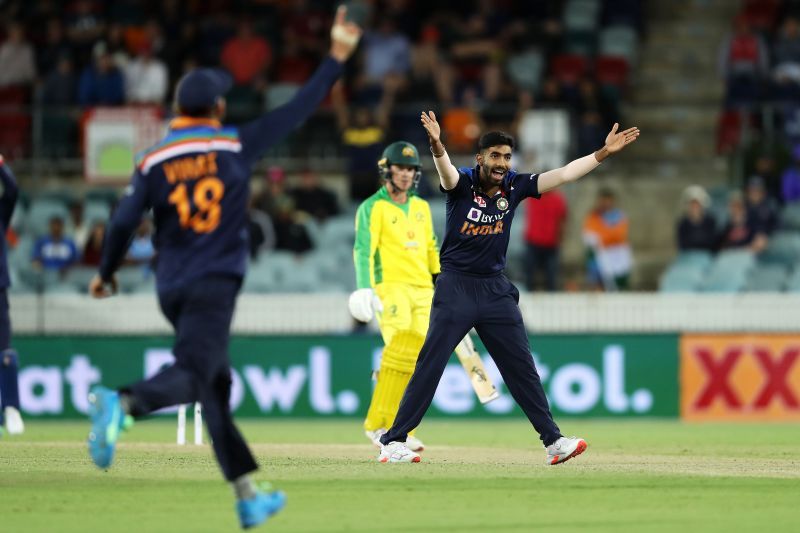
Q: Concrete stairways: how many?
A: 1